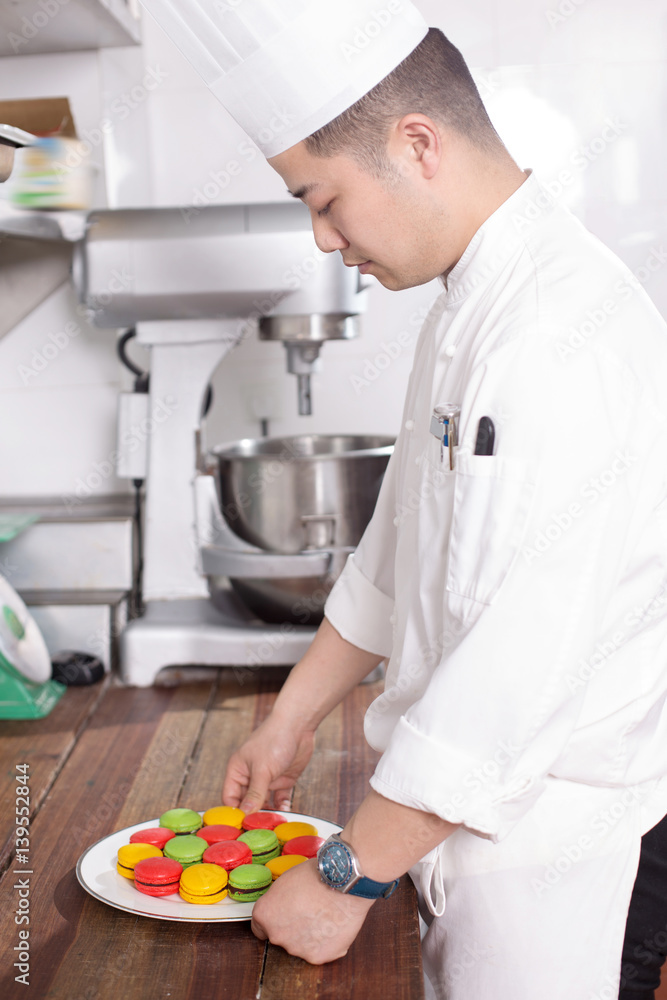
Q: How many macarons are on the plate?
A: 15